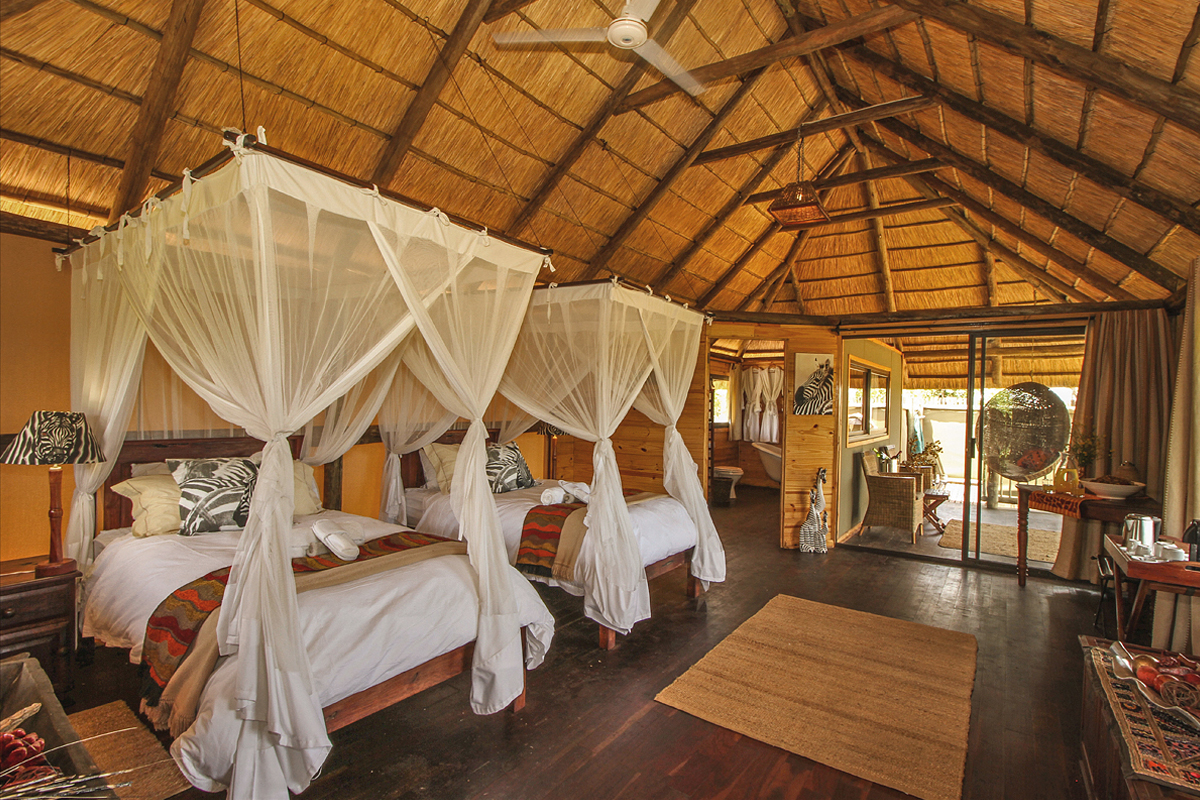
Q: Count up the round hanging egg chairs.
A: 1